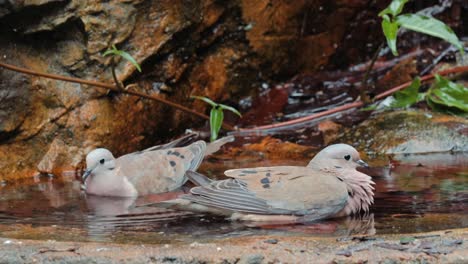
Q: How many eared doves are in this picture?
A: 2